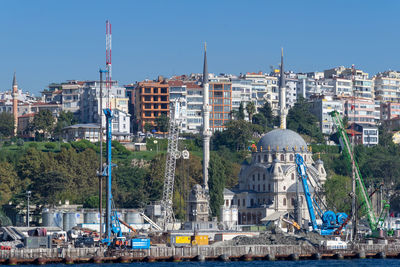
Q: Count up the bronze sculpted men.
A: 0